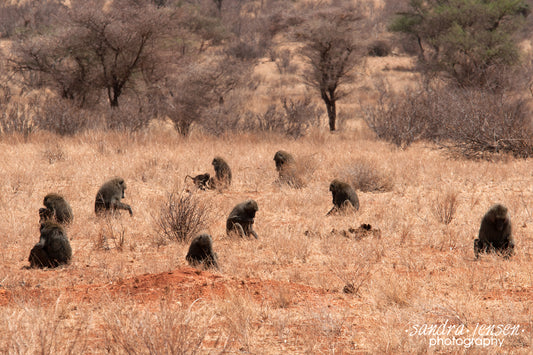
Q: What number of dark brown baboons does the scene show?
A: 10